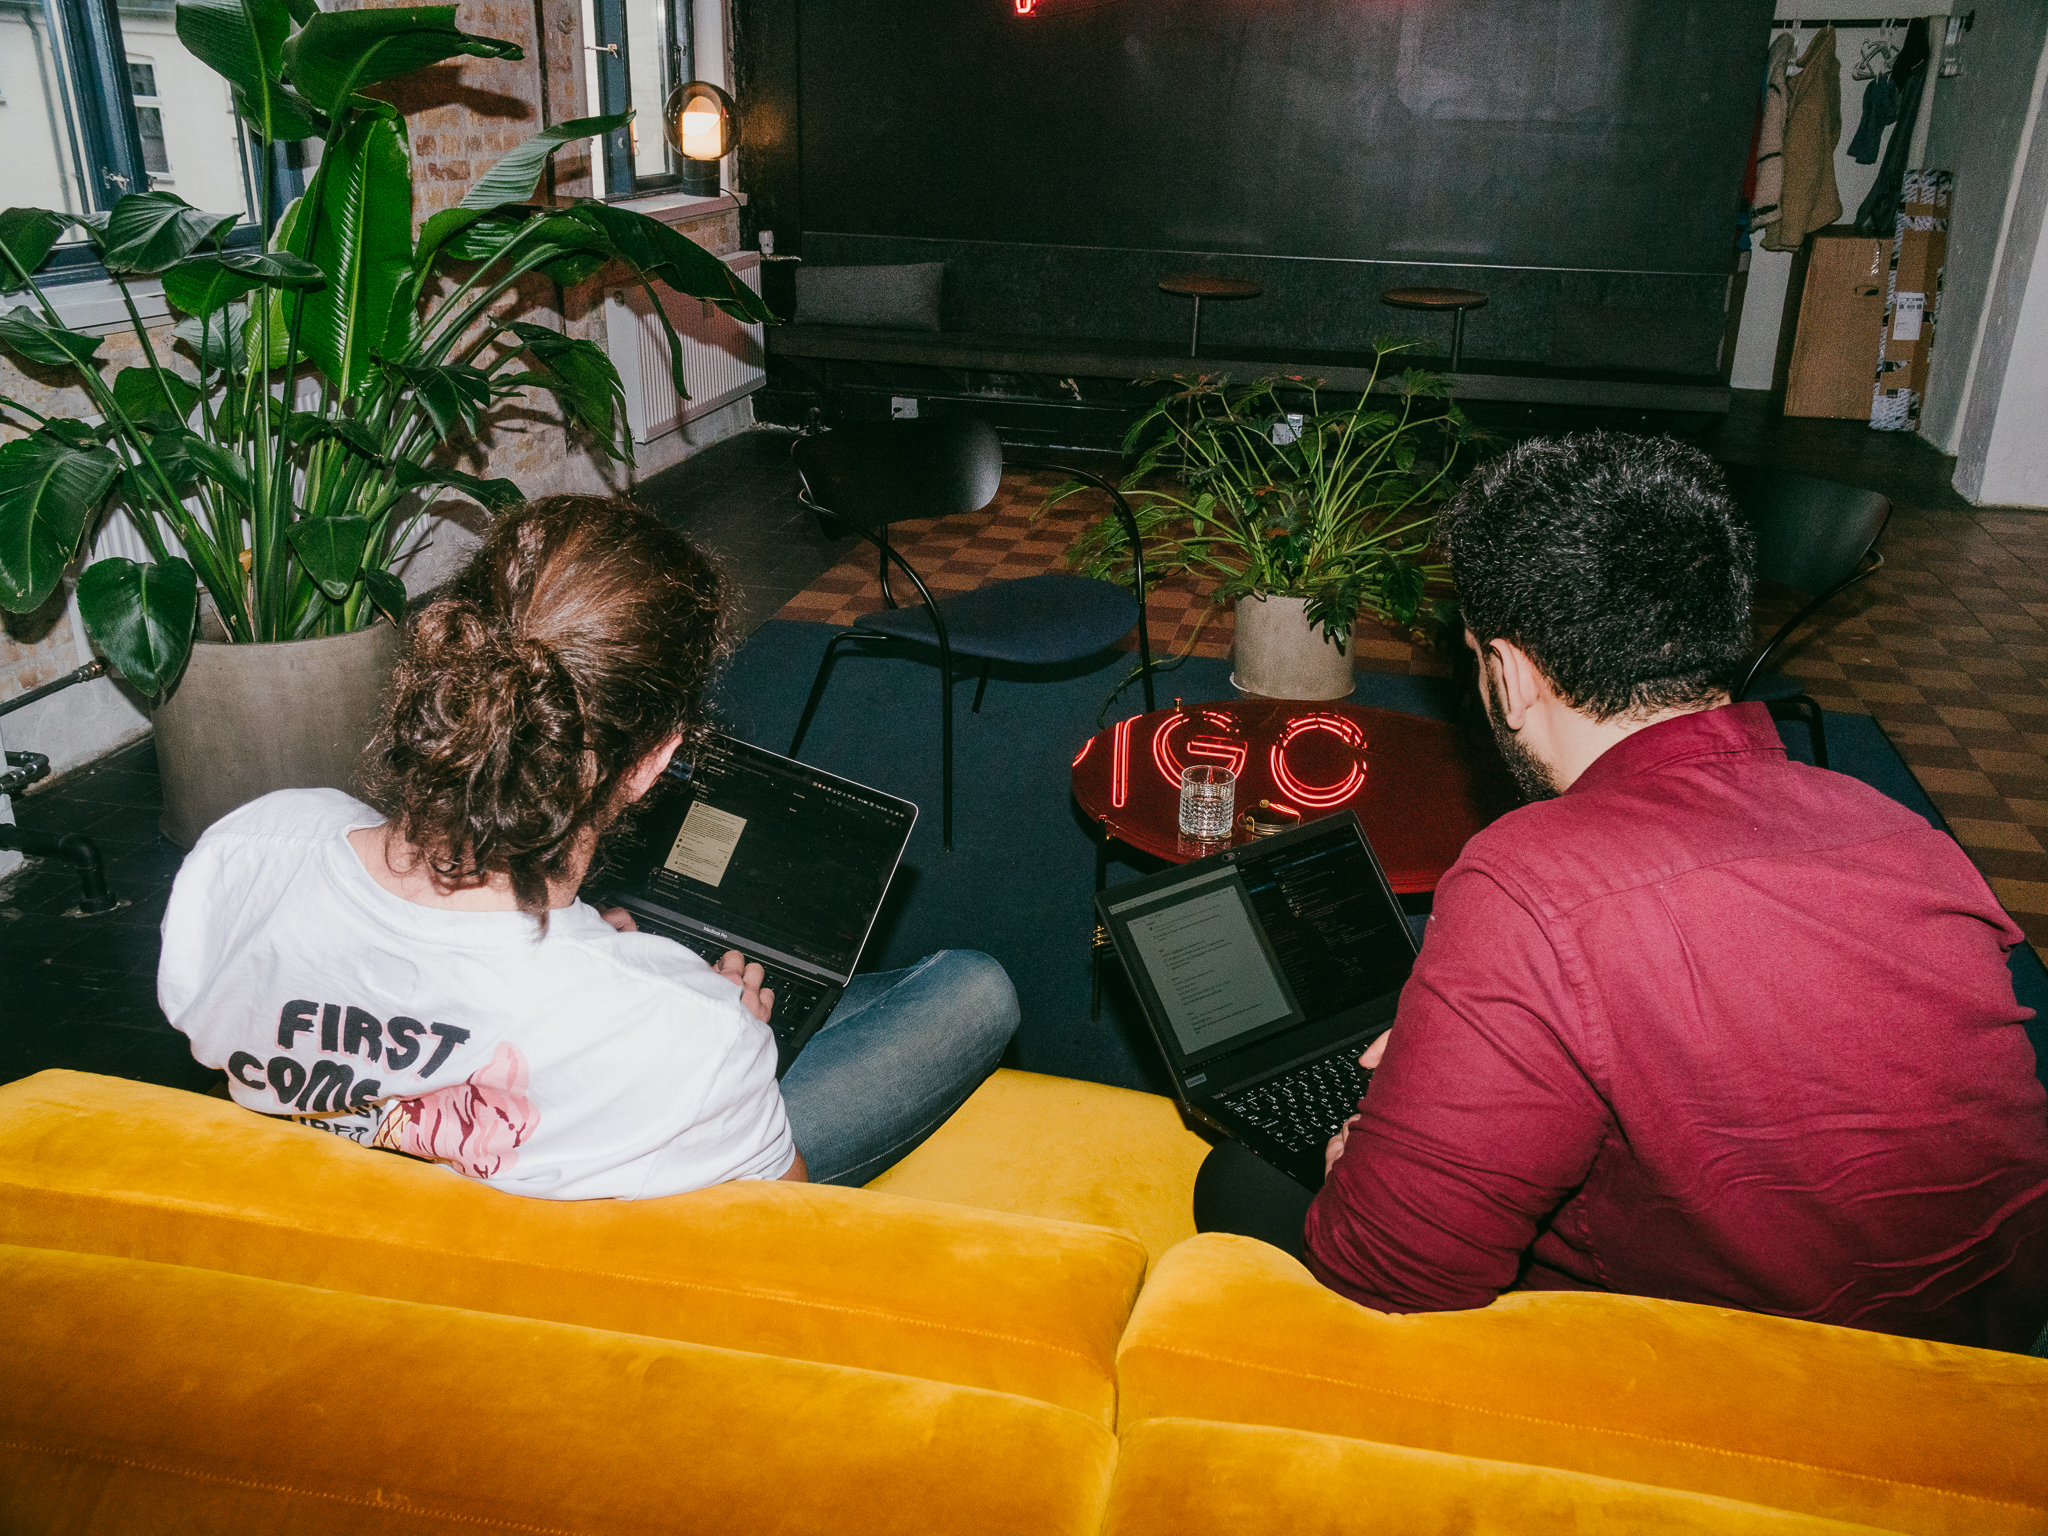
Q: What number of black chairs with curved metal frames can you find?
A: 2